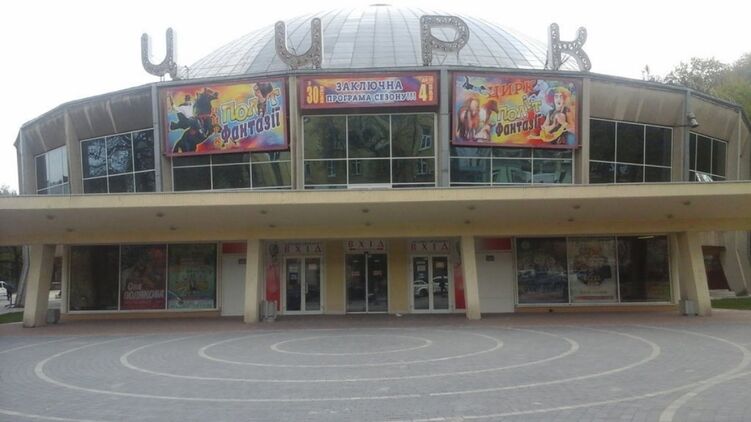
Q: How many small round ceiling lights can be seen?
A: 14